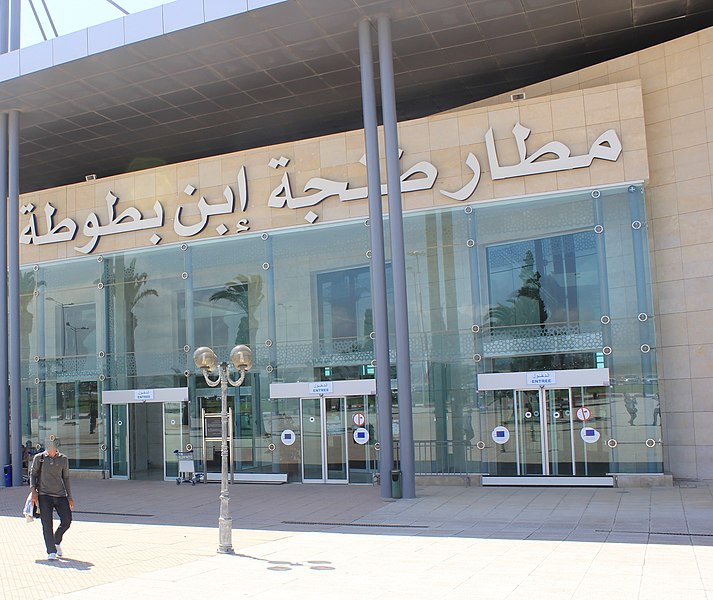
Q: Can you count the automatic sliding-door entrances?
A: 3